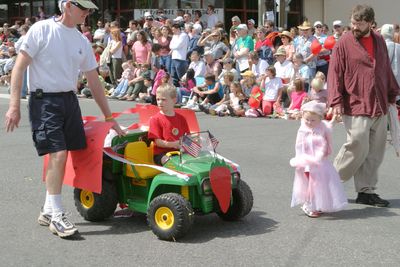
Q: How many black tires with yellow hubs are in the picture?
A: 2